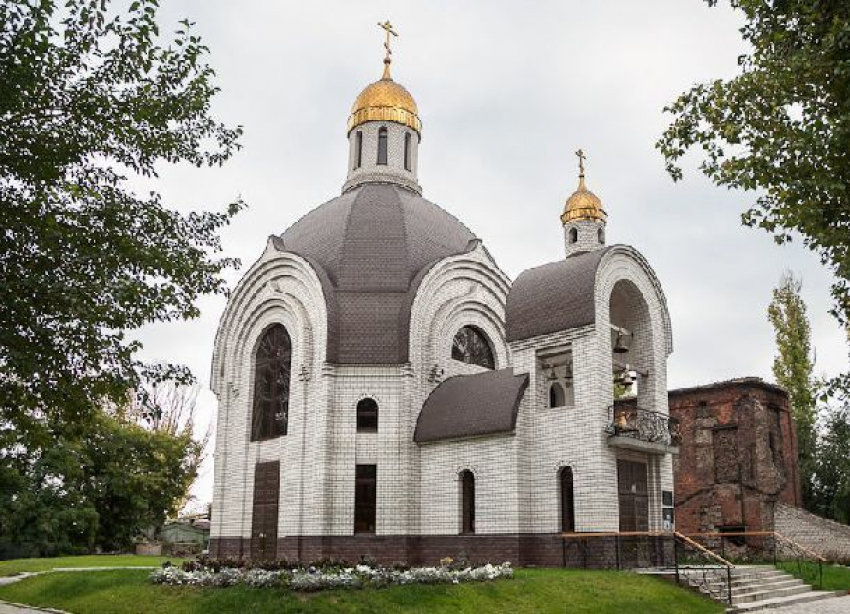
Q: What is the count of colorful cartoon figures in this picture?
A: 0